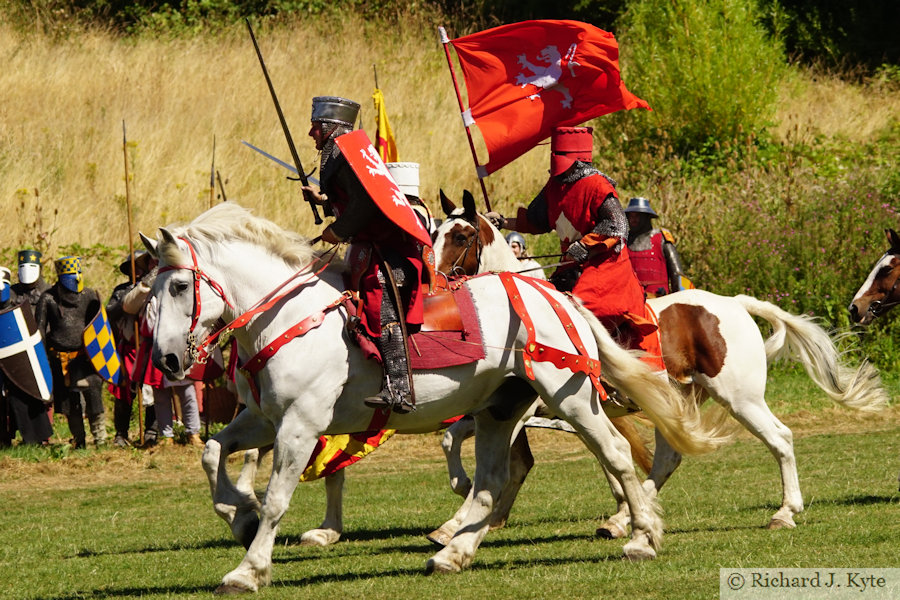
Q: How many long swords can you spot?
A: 2